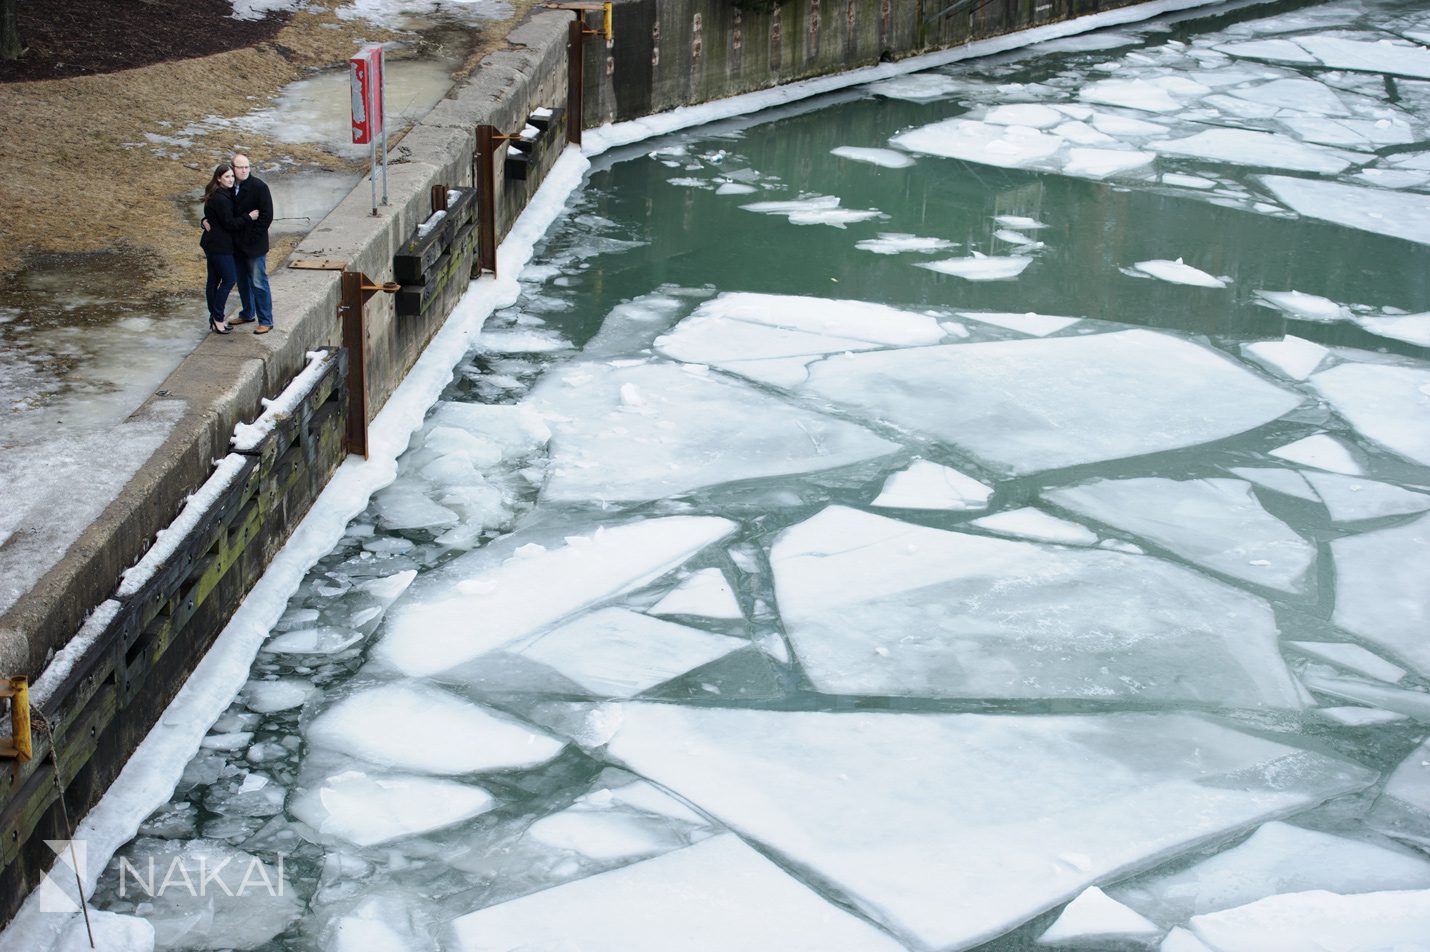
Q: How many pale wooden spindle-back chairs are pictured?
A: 0